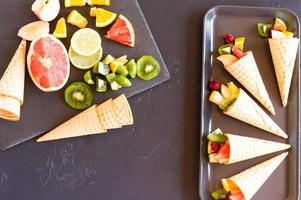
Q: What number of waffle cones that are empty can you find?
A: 5